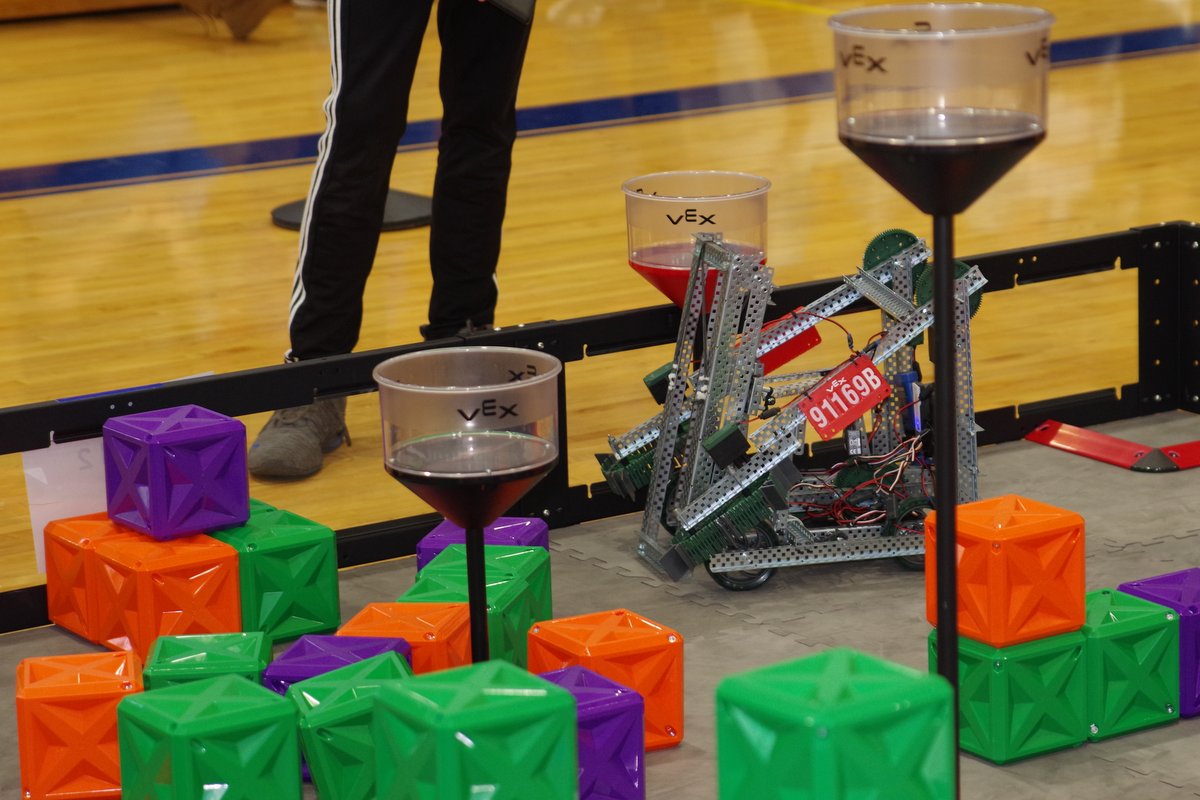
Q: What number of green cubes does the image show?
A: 11